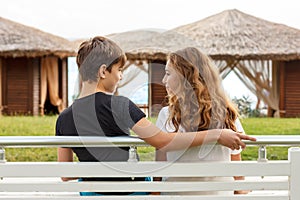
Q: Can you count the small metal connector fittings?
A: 3